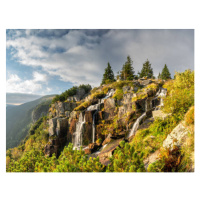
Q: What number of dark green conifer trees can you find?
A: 4